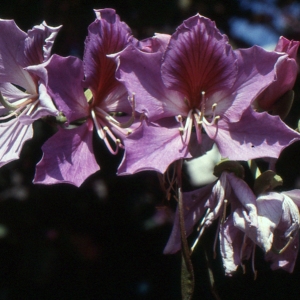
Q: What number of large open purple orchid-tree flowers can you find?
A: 3